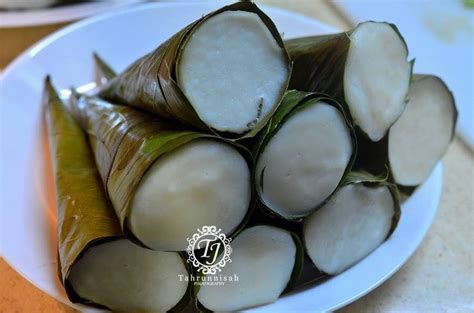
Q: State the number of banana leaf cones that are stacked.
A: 8